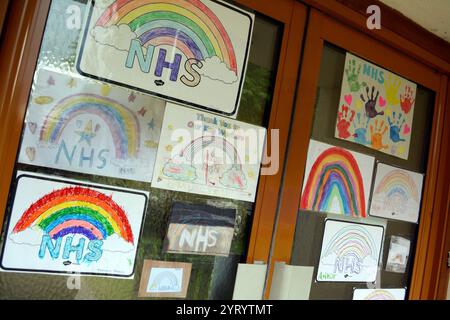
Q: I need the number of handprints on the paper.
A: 8